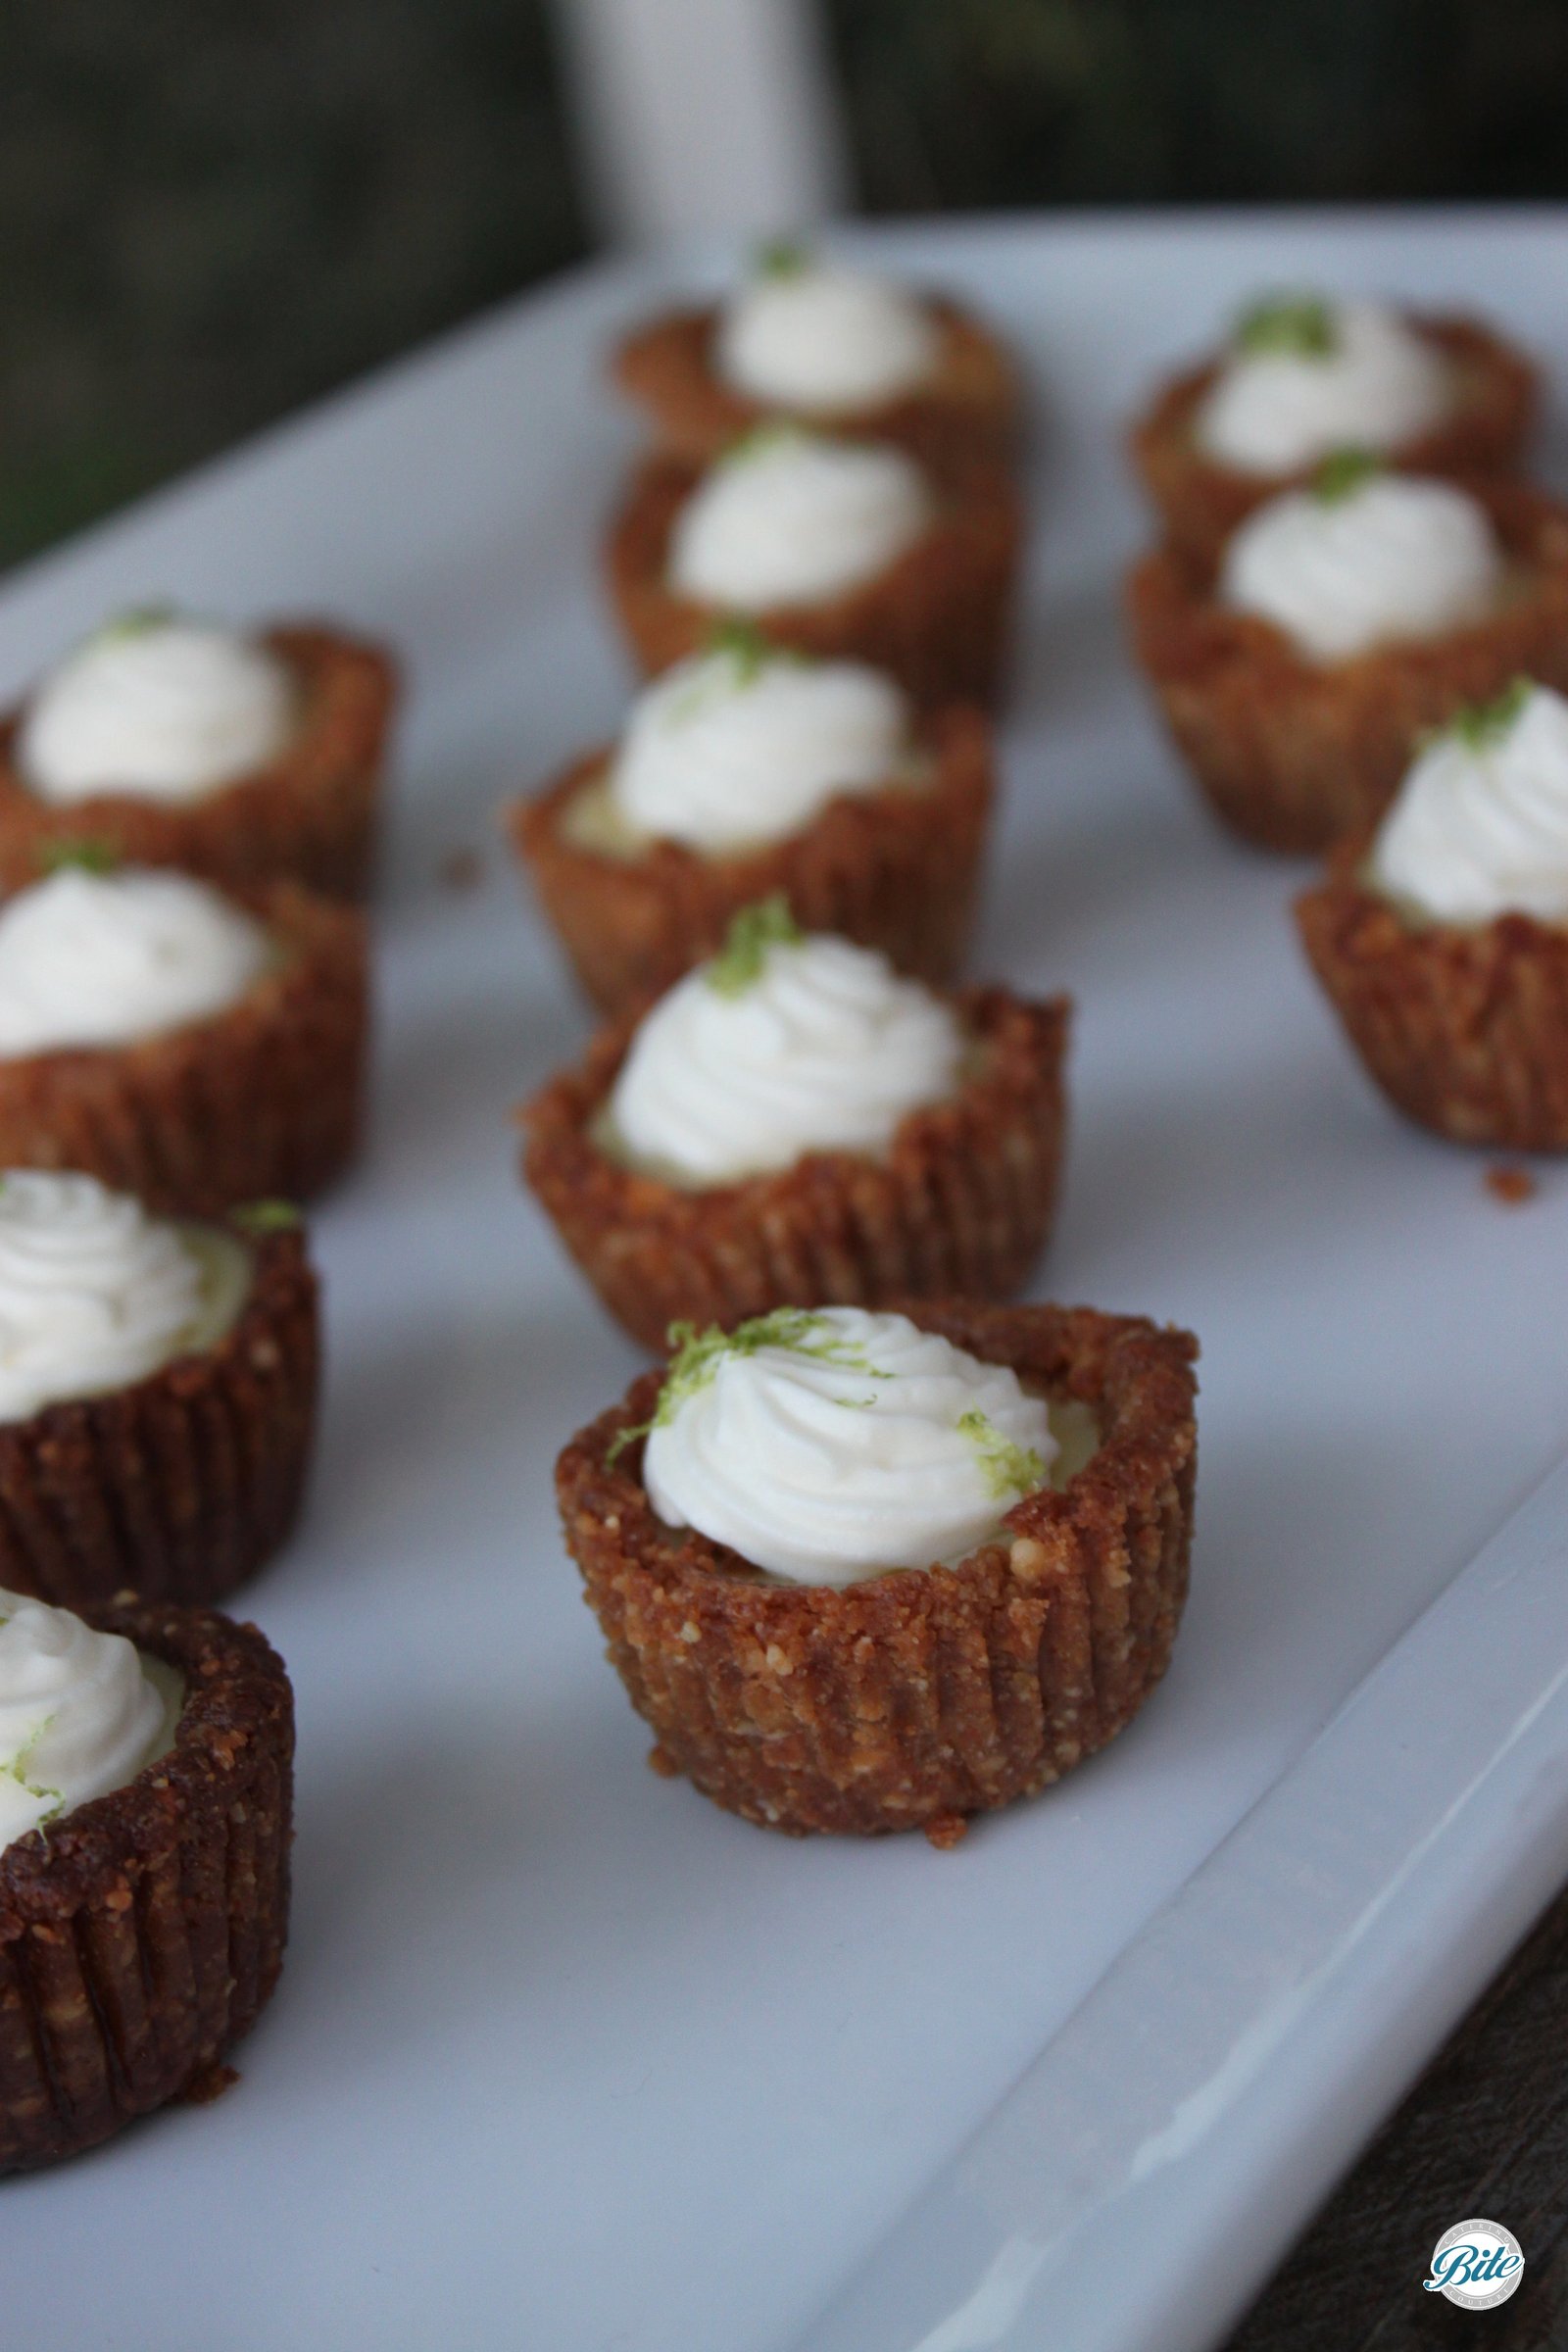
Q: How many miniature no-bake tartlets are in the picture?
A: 12